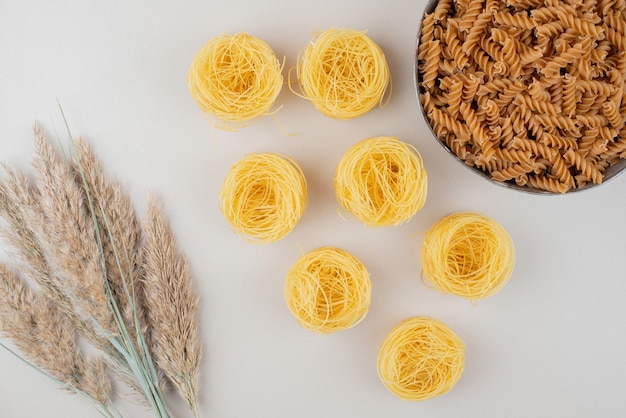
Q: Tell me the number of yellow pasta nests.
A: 7